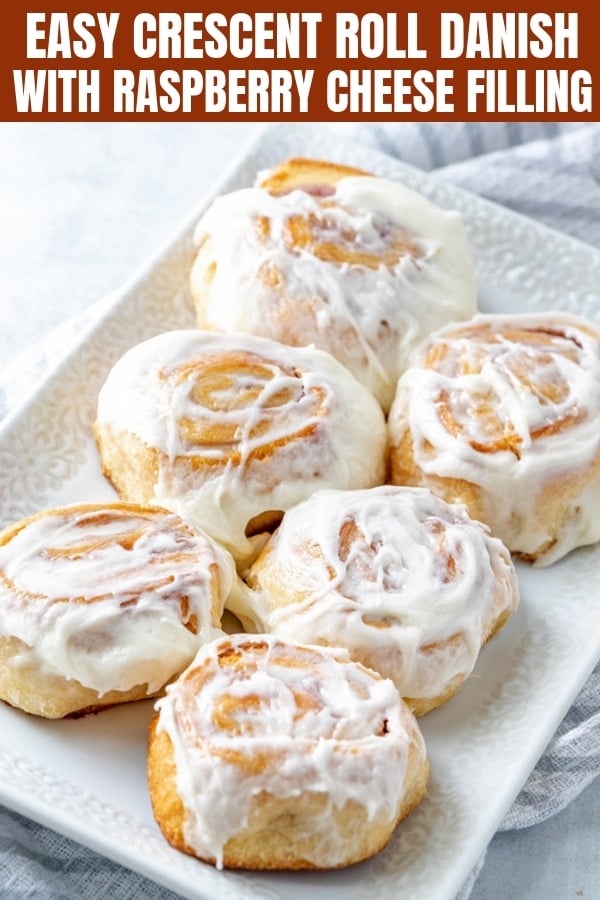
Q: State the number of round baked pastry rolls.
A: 6